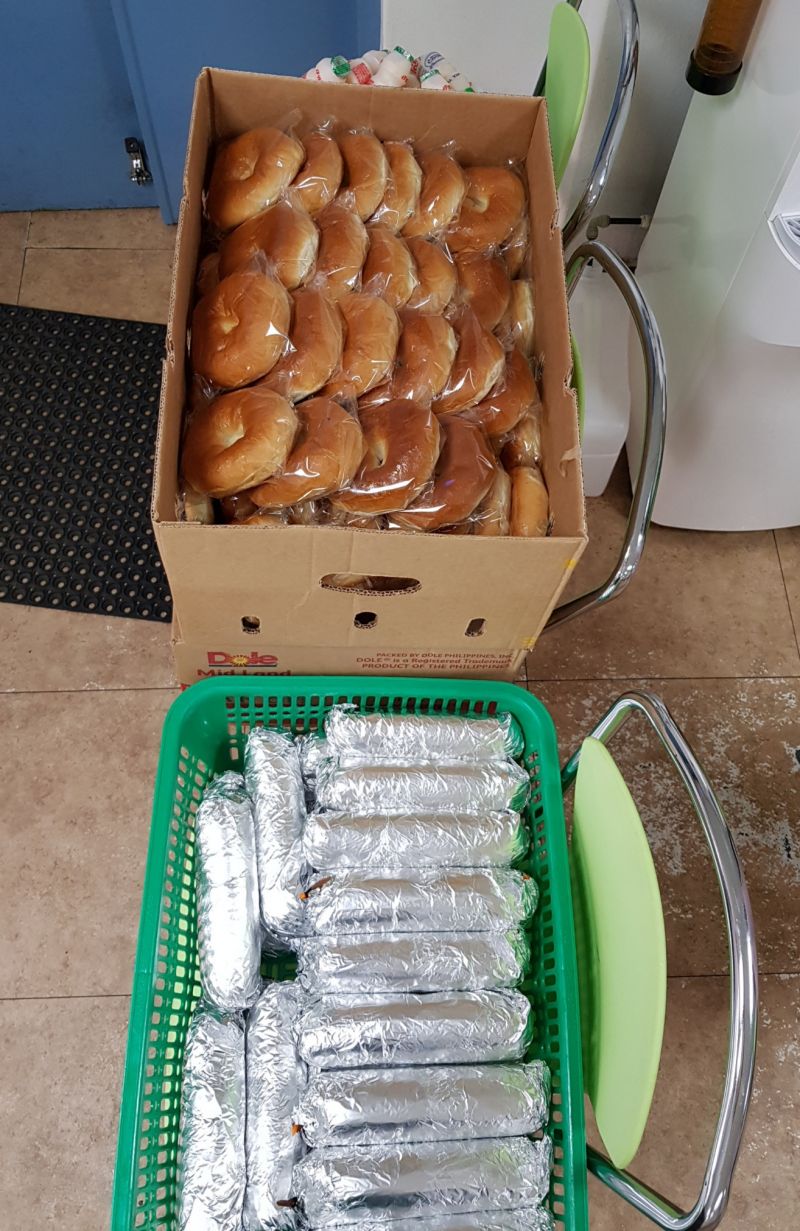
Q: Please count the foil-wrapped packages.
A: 14